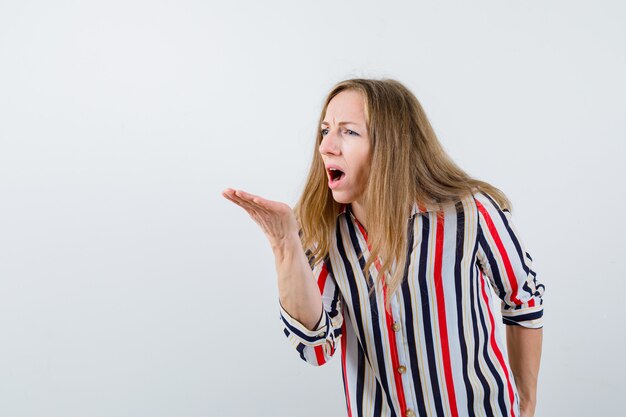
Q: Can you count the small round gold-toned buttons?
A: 3